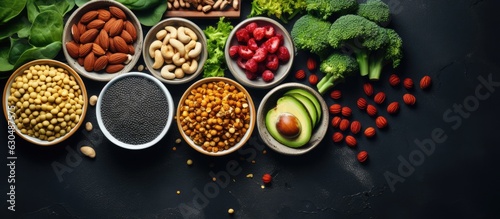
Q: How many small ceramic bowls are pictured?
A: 7